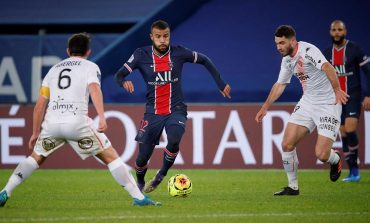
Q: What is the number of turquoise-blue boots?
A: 2